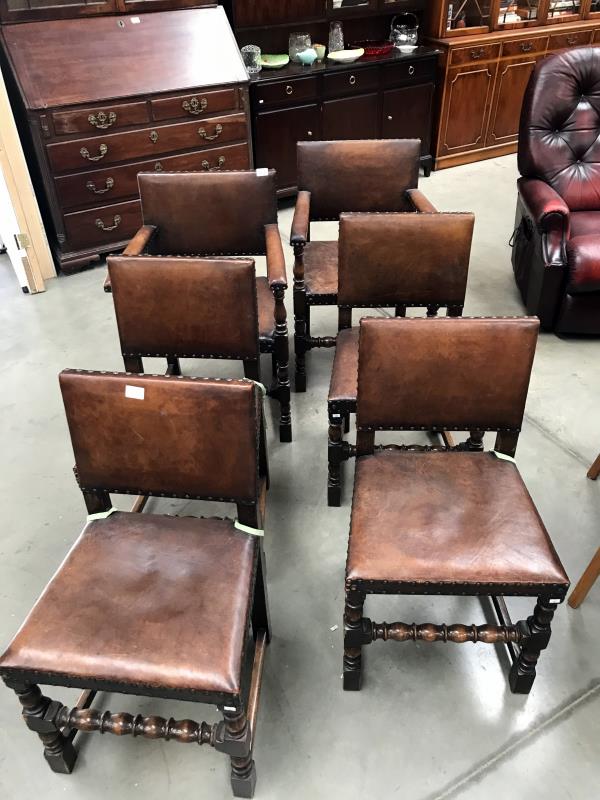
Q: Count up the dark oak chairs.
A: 6